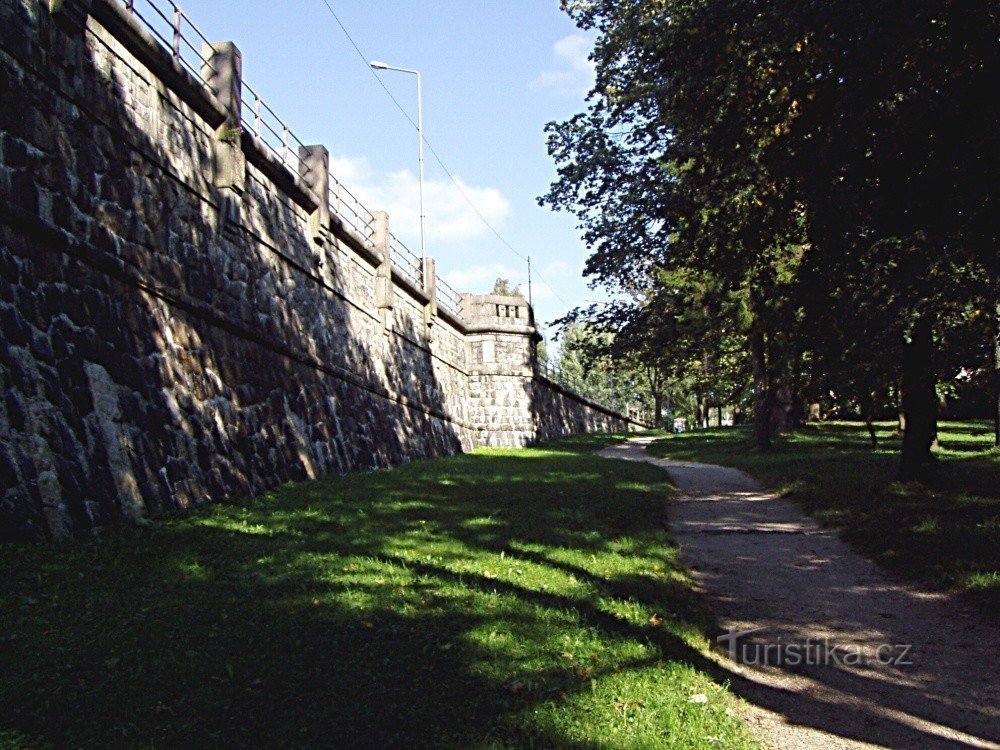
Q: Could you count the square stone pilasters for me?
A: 4